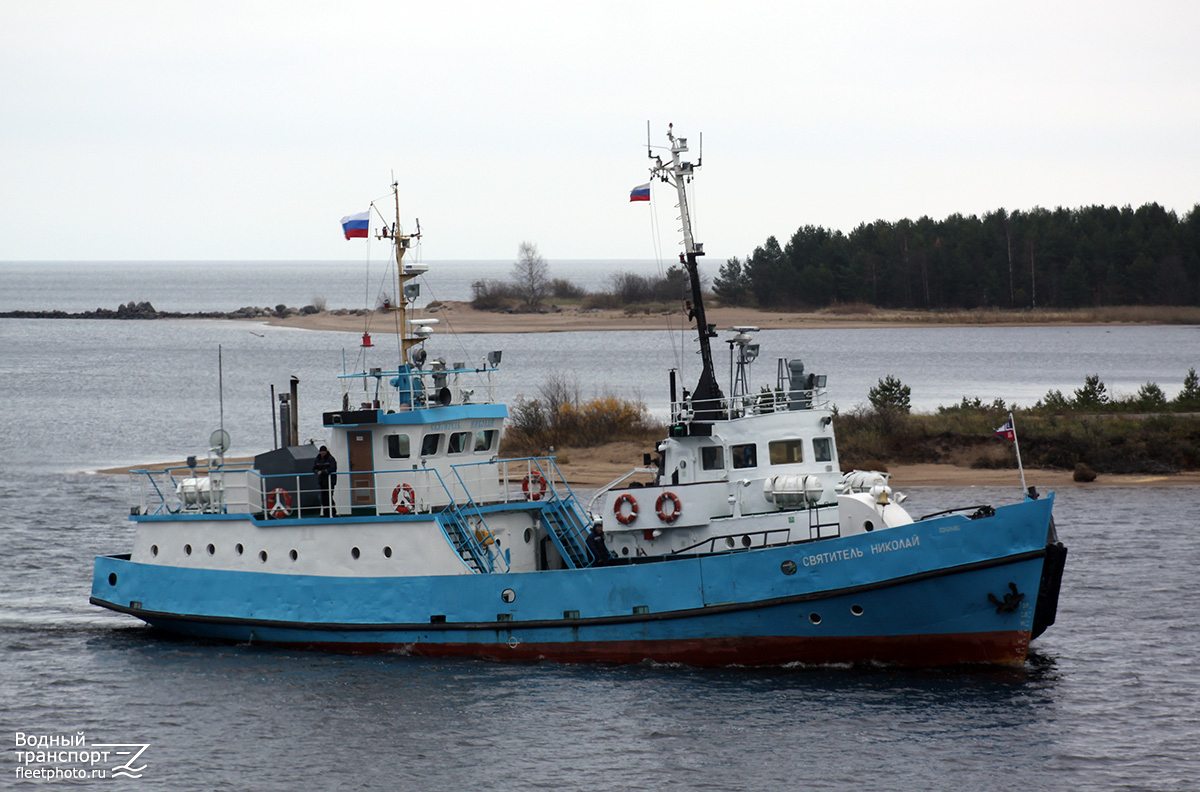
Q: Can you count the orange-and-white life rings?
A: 5